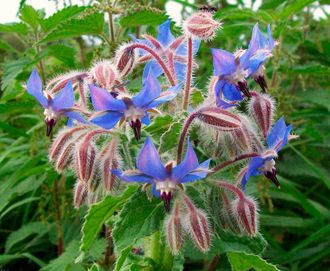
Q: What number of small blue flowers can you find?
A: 7